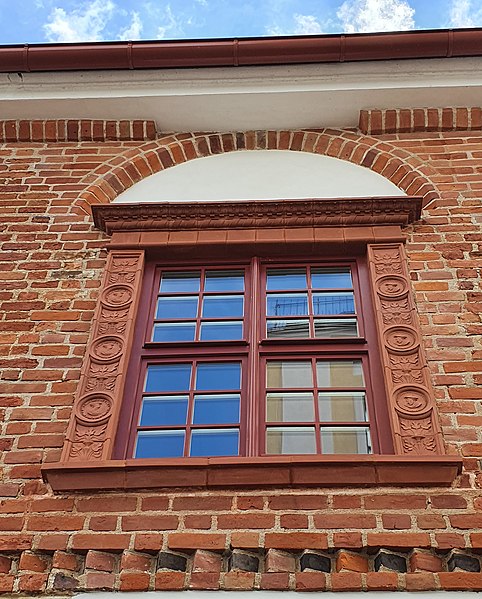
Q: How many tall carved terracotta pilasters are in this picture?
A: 2